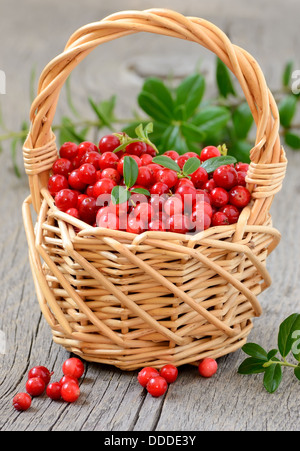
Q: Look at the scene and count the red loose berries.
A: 11